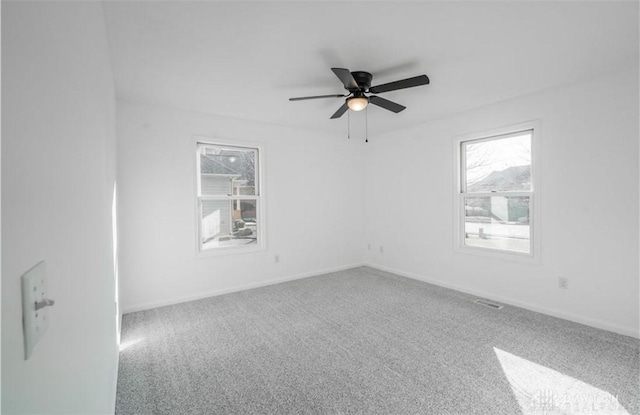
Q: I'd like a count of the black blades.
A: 5